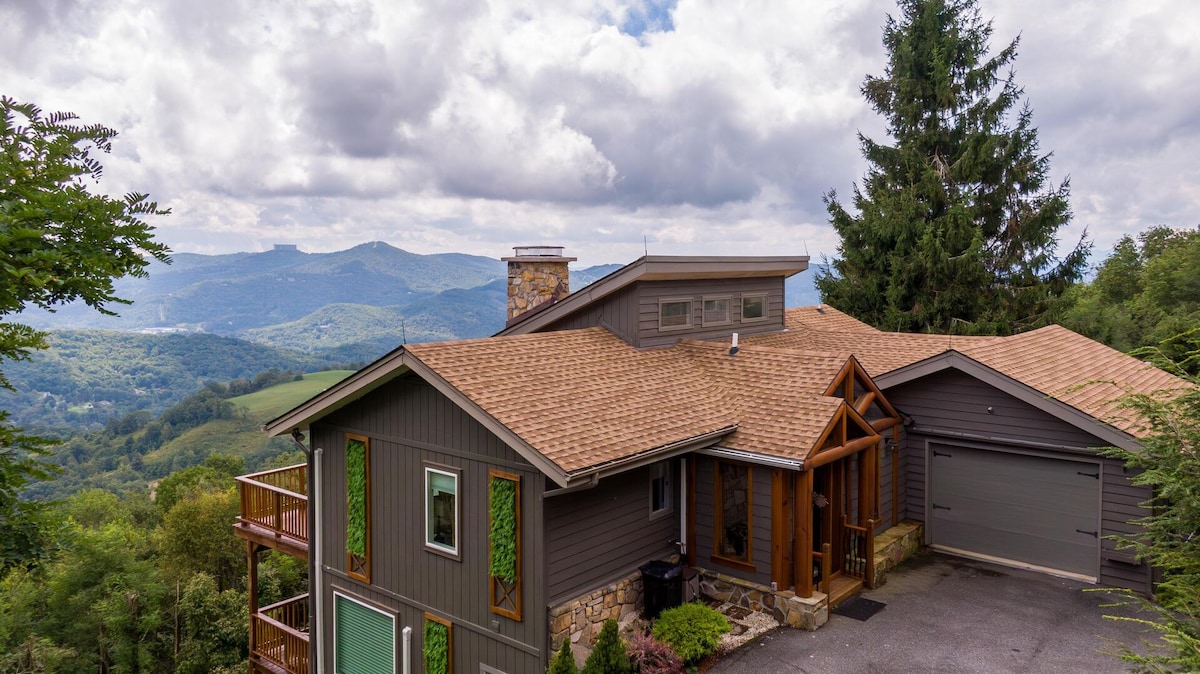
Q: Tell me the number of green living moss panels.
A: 3